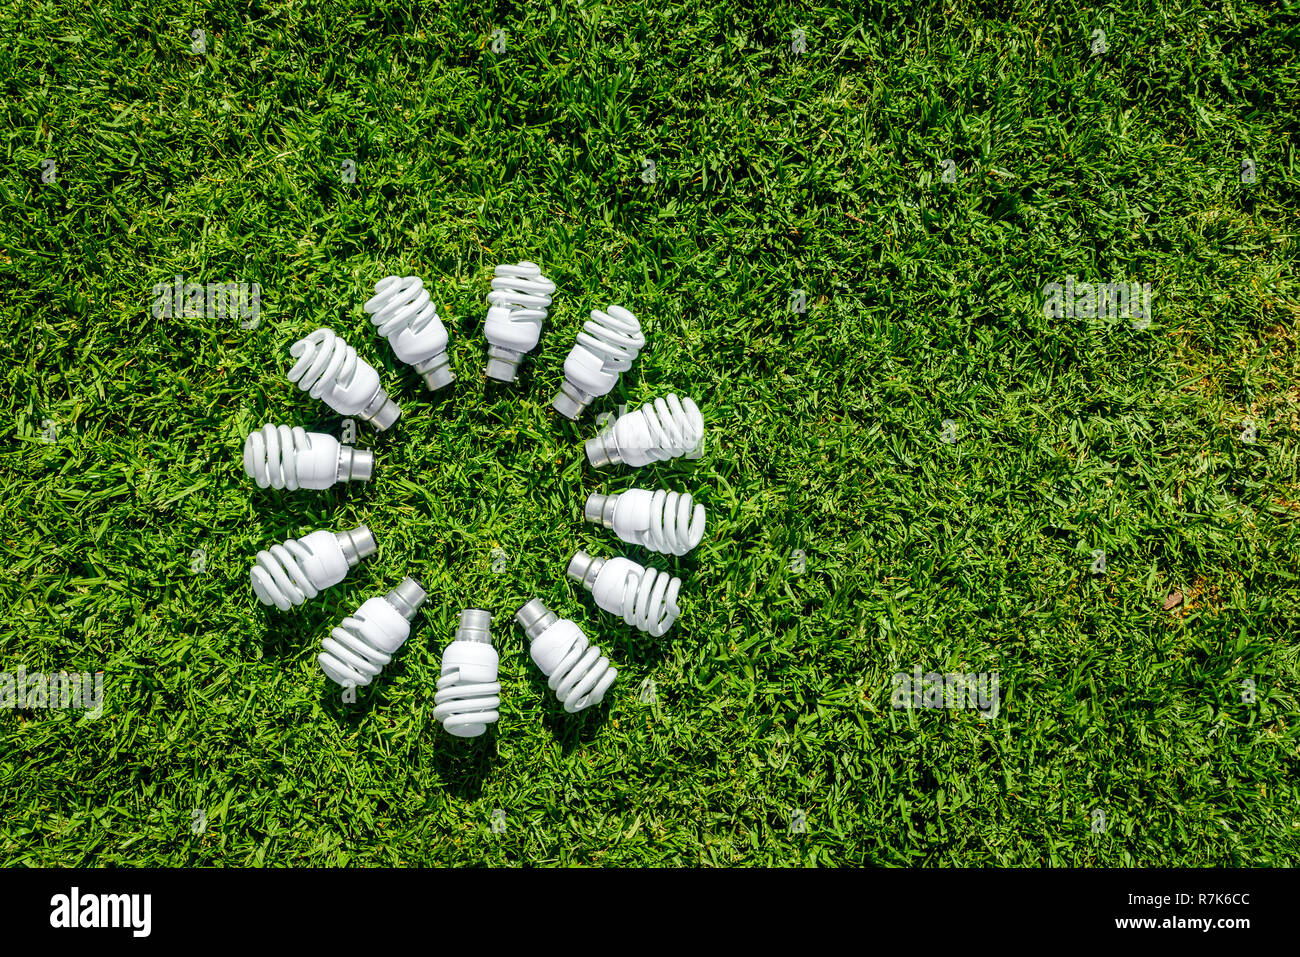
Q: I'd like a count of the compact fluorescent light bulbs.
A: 12